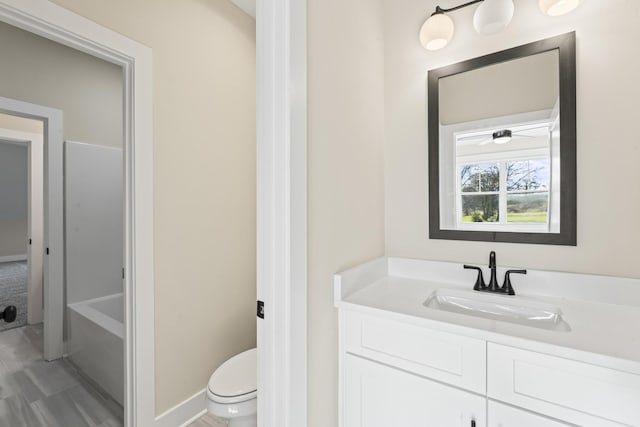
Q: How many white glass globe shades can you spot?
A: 3